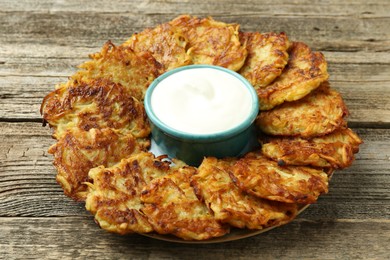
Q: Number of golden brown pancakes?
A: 13